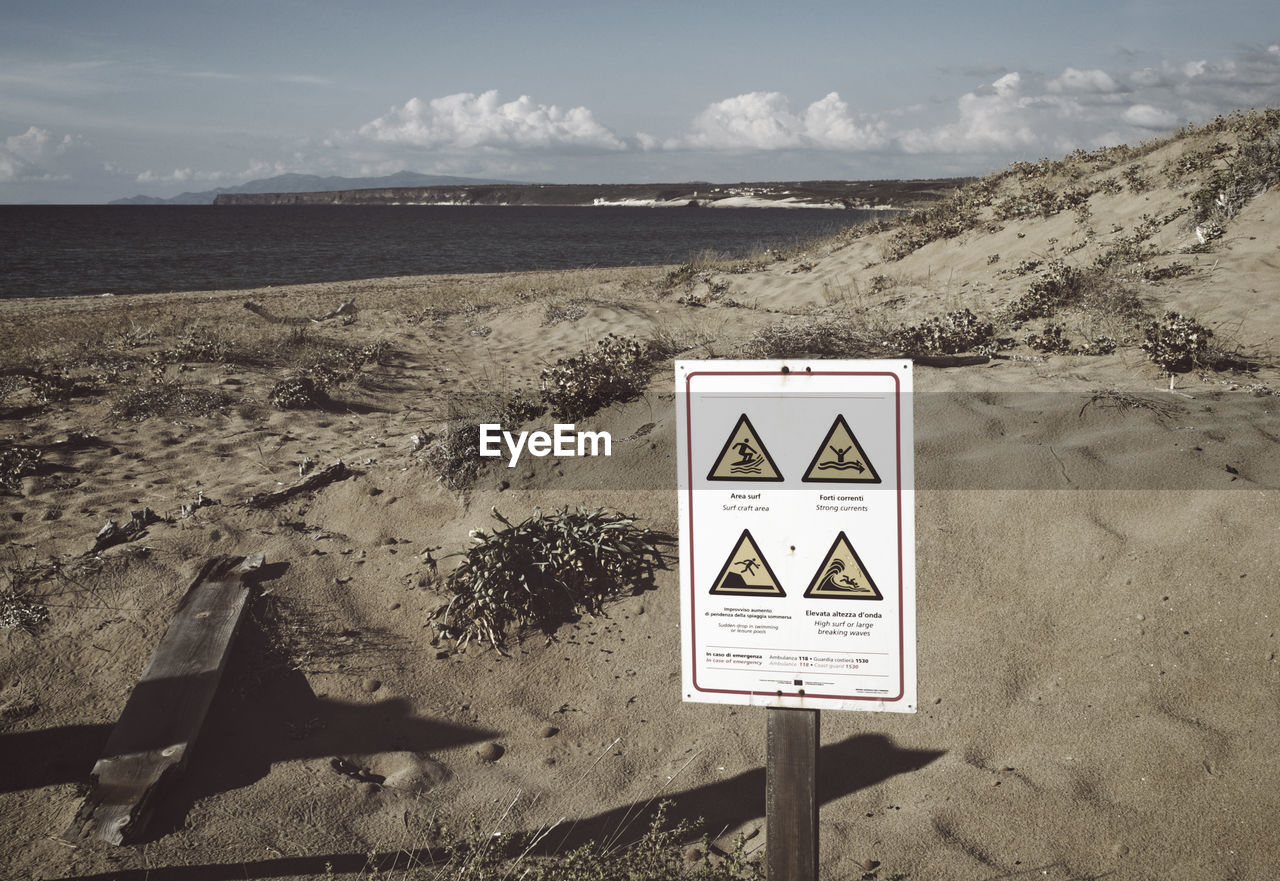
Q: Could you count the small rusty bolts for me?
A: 5